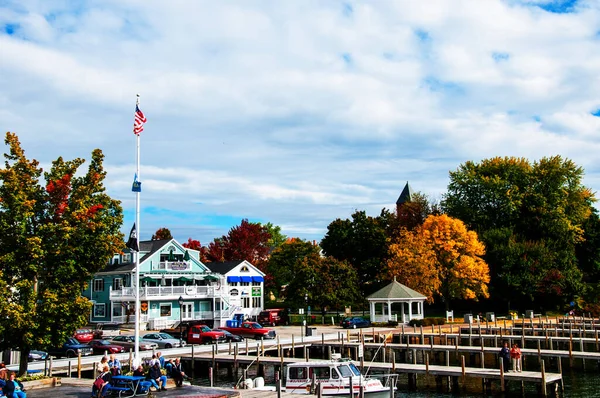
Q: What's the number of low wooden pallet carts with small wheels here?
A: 0